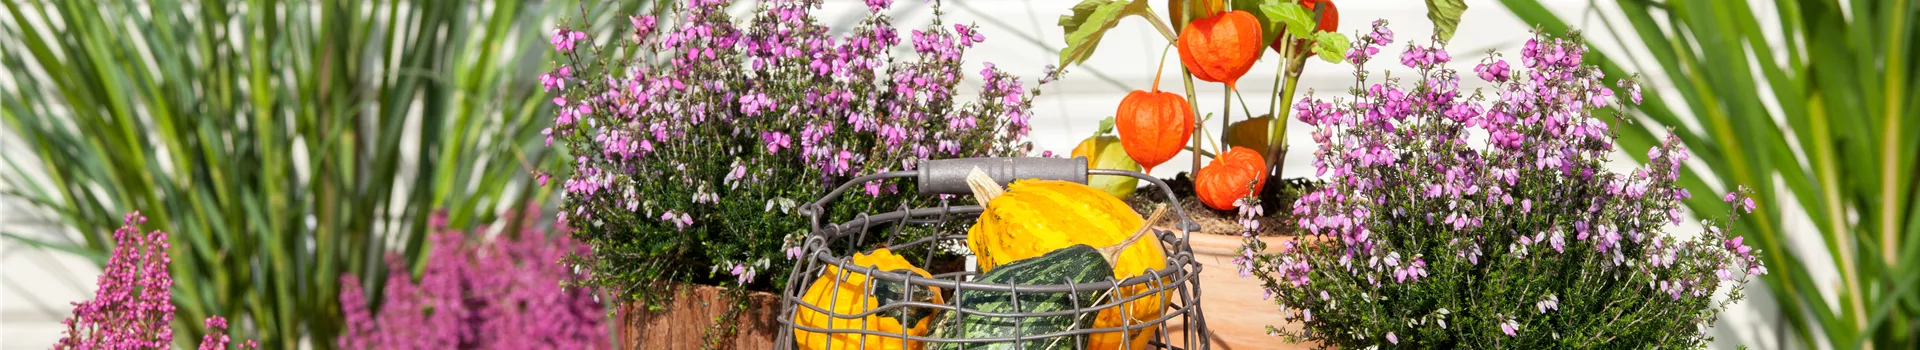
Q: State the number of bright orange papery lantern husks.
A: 4